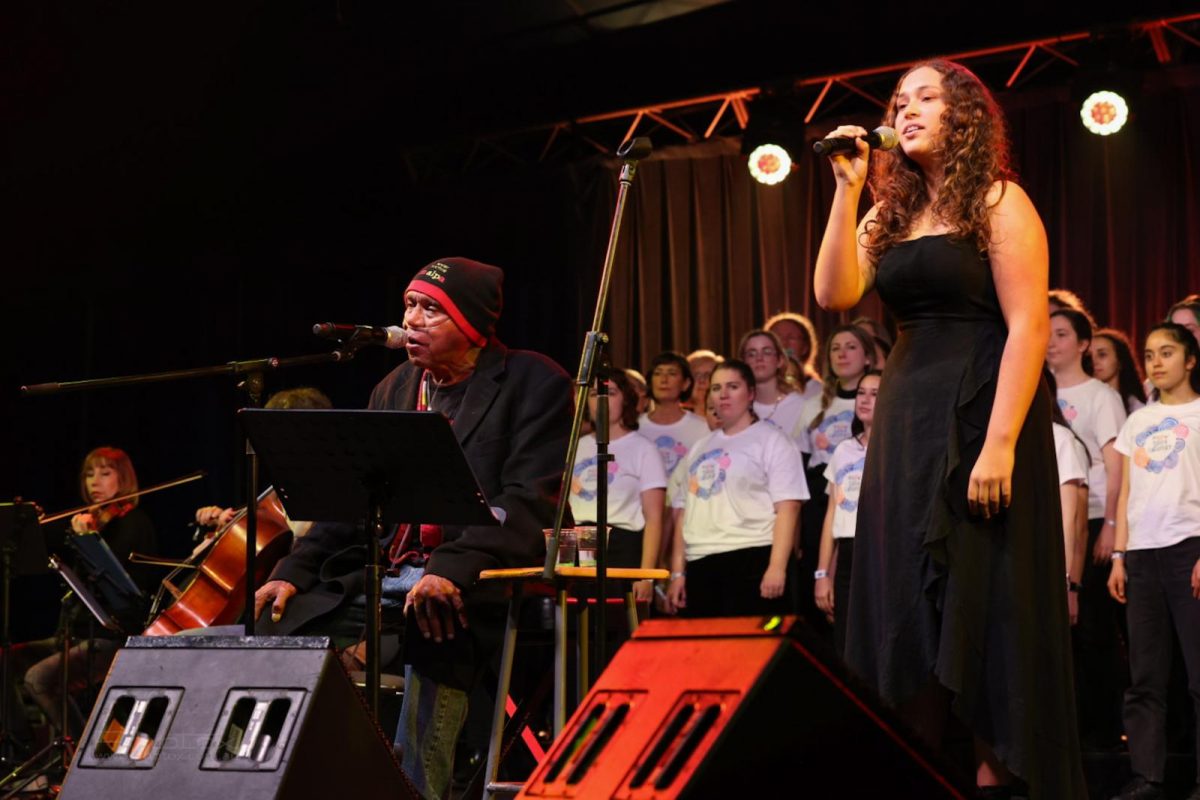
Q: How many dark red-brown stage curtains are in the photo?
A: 1